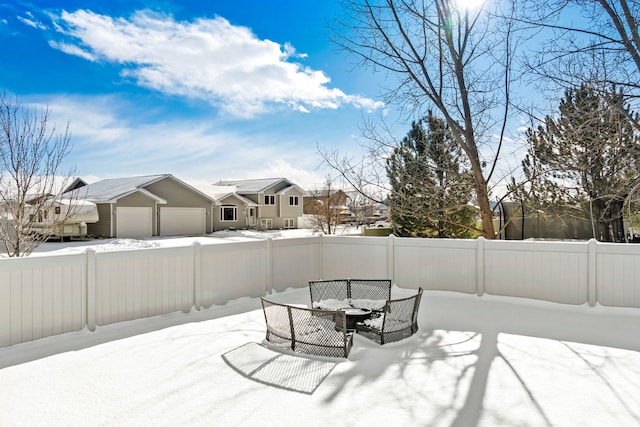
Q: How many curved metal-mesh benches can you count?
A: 3